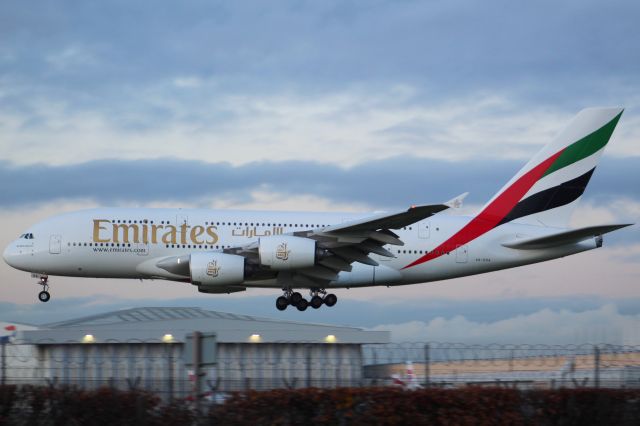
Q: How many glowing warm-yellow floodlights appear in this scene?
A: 4